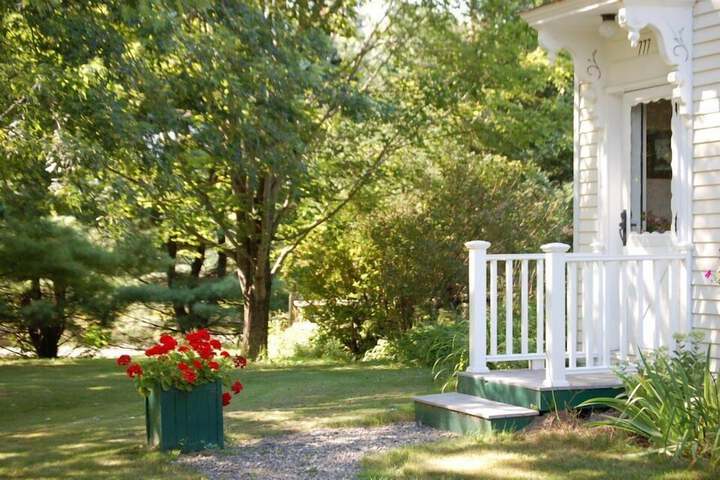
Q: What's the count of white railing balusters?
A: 11